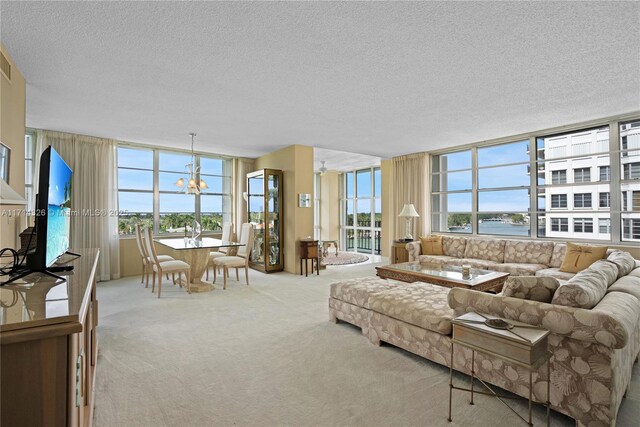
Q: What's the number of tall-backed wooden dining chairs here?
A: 4